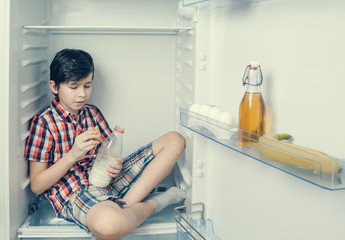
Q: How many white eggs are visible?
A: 4